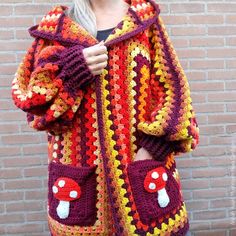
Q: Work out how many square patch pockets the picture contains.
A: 2